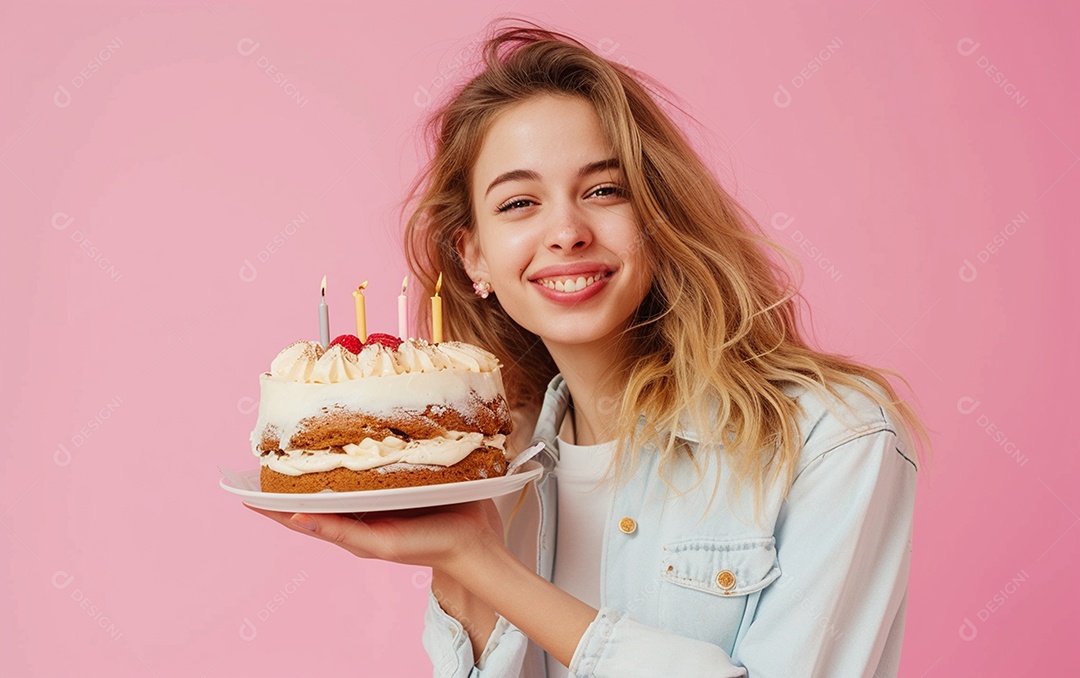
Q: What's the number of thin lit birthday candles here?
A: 4